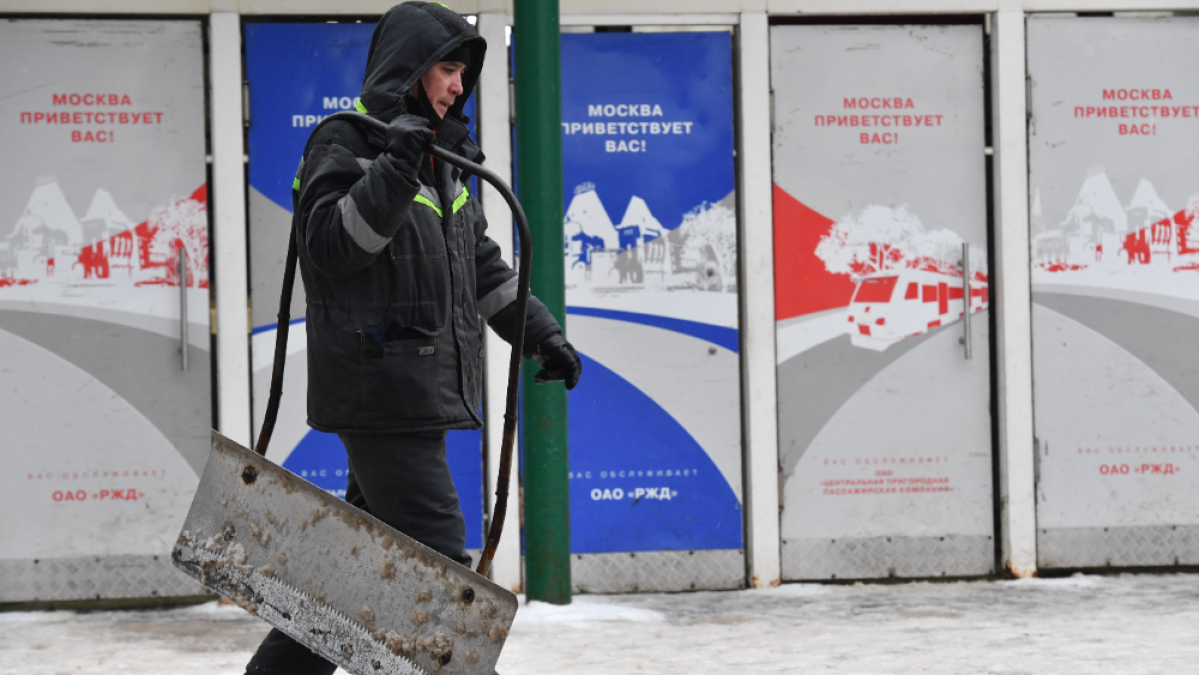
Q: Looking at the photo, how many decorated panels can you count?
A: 5